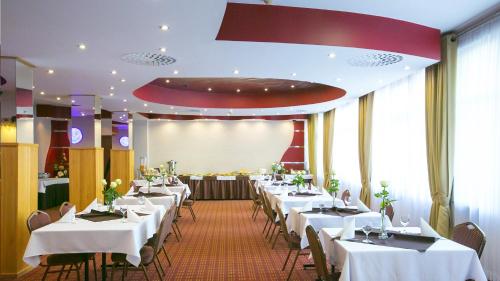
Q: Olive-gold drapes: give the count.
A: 4